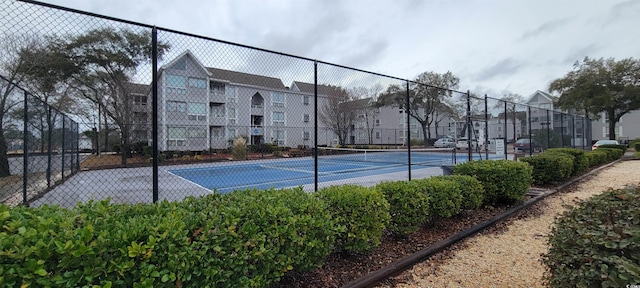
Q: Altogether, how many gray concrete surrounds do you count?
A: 1